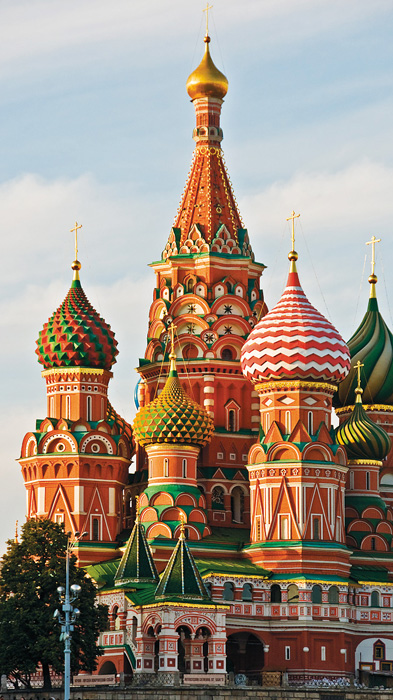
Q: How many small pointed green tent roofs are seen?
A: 2